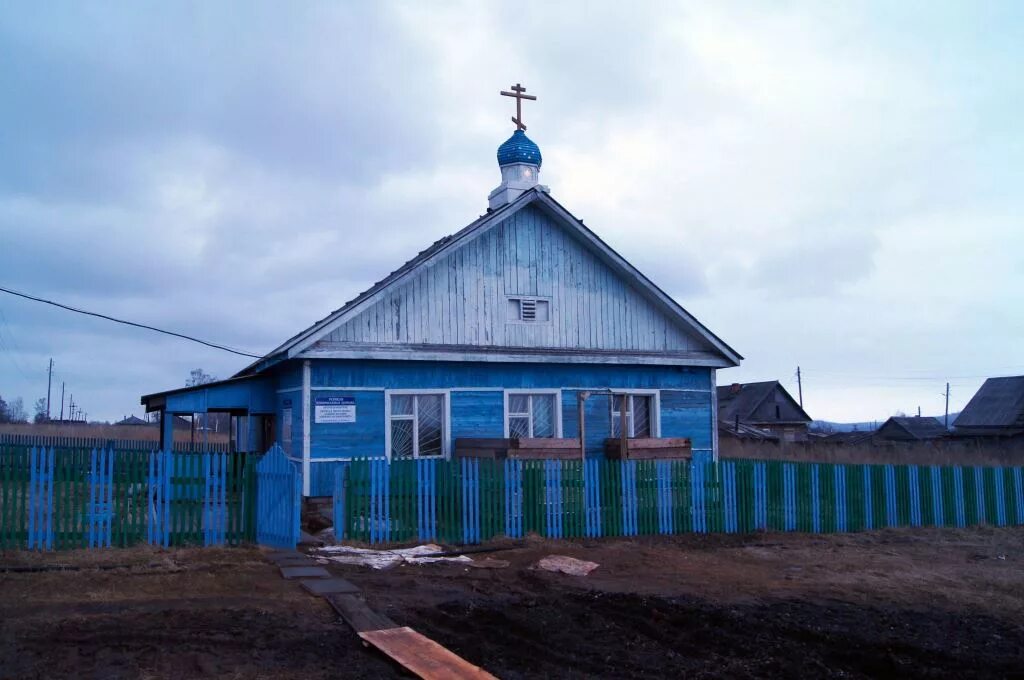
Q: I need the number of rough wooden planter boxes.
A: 2